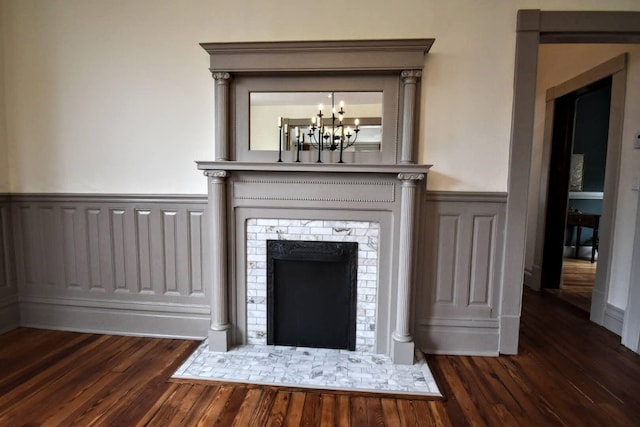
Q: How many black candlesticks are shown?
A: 4